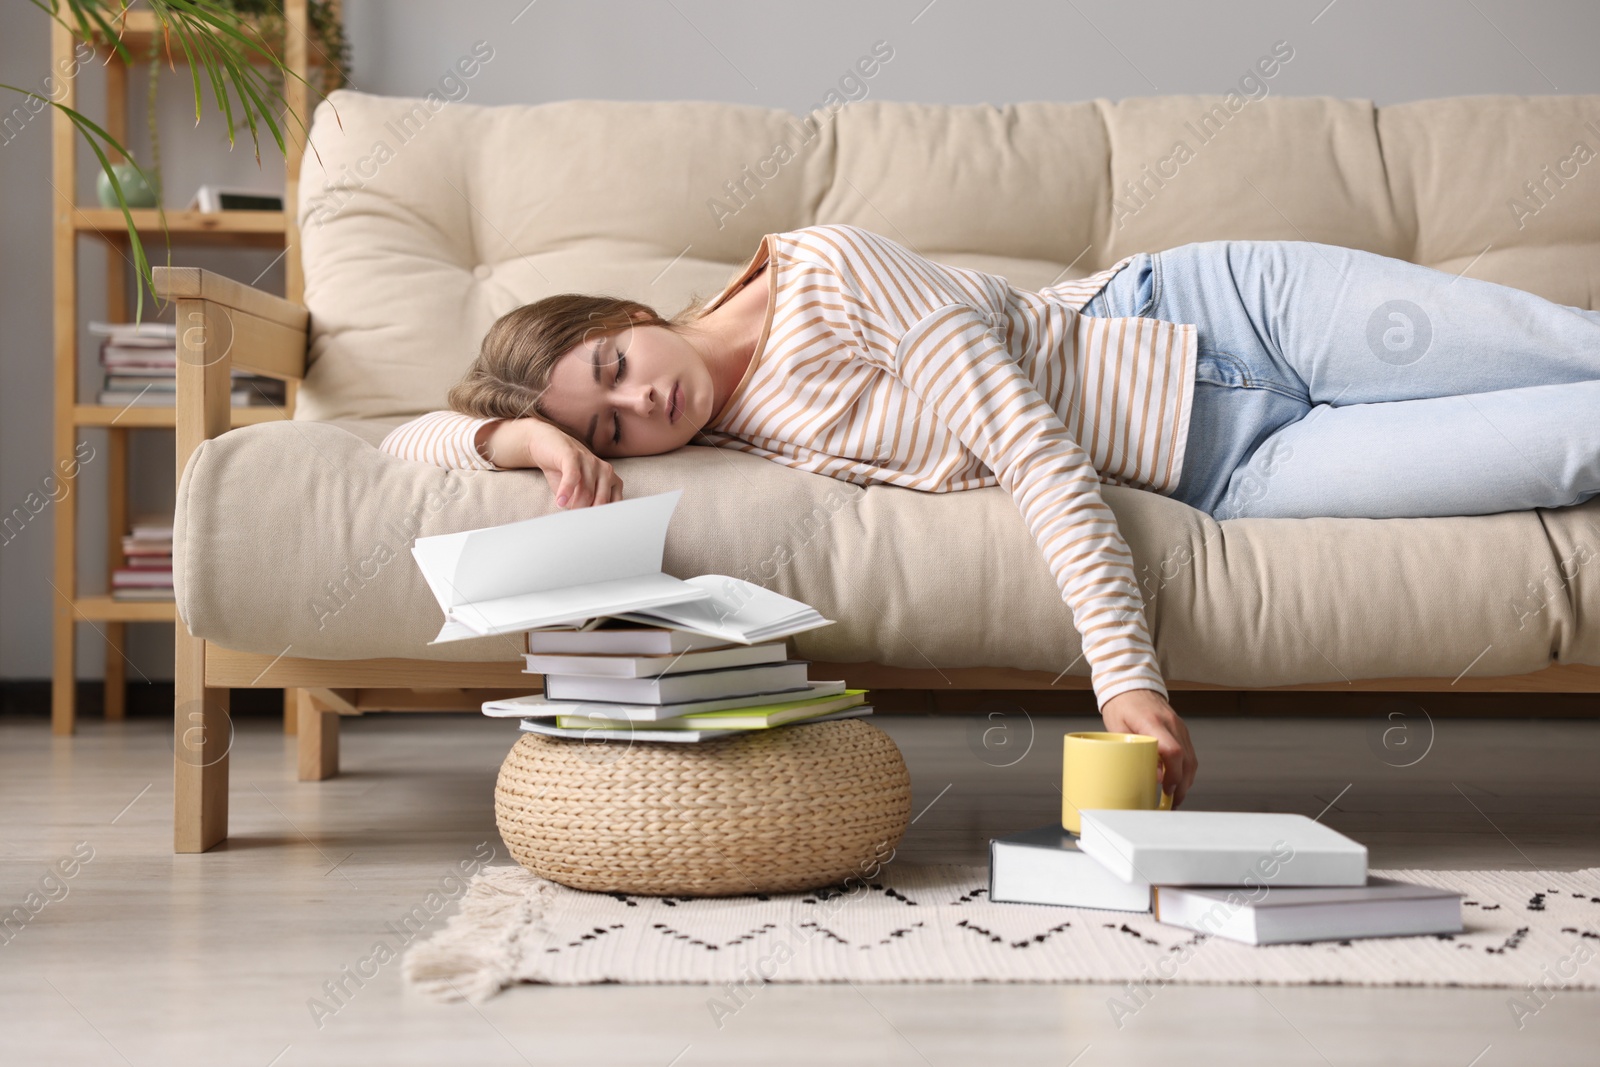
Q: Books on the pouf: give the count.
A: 8